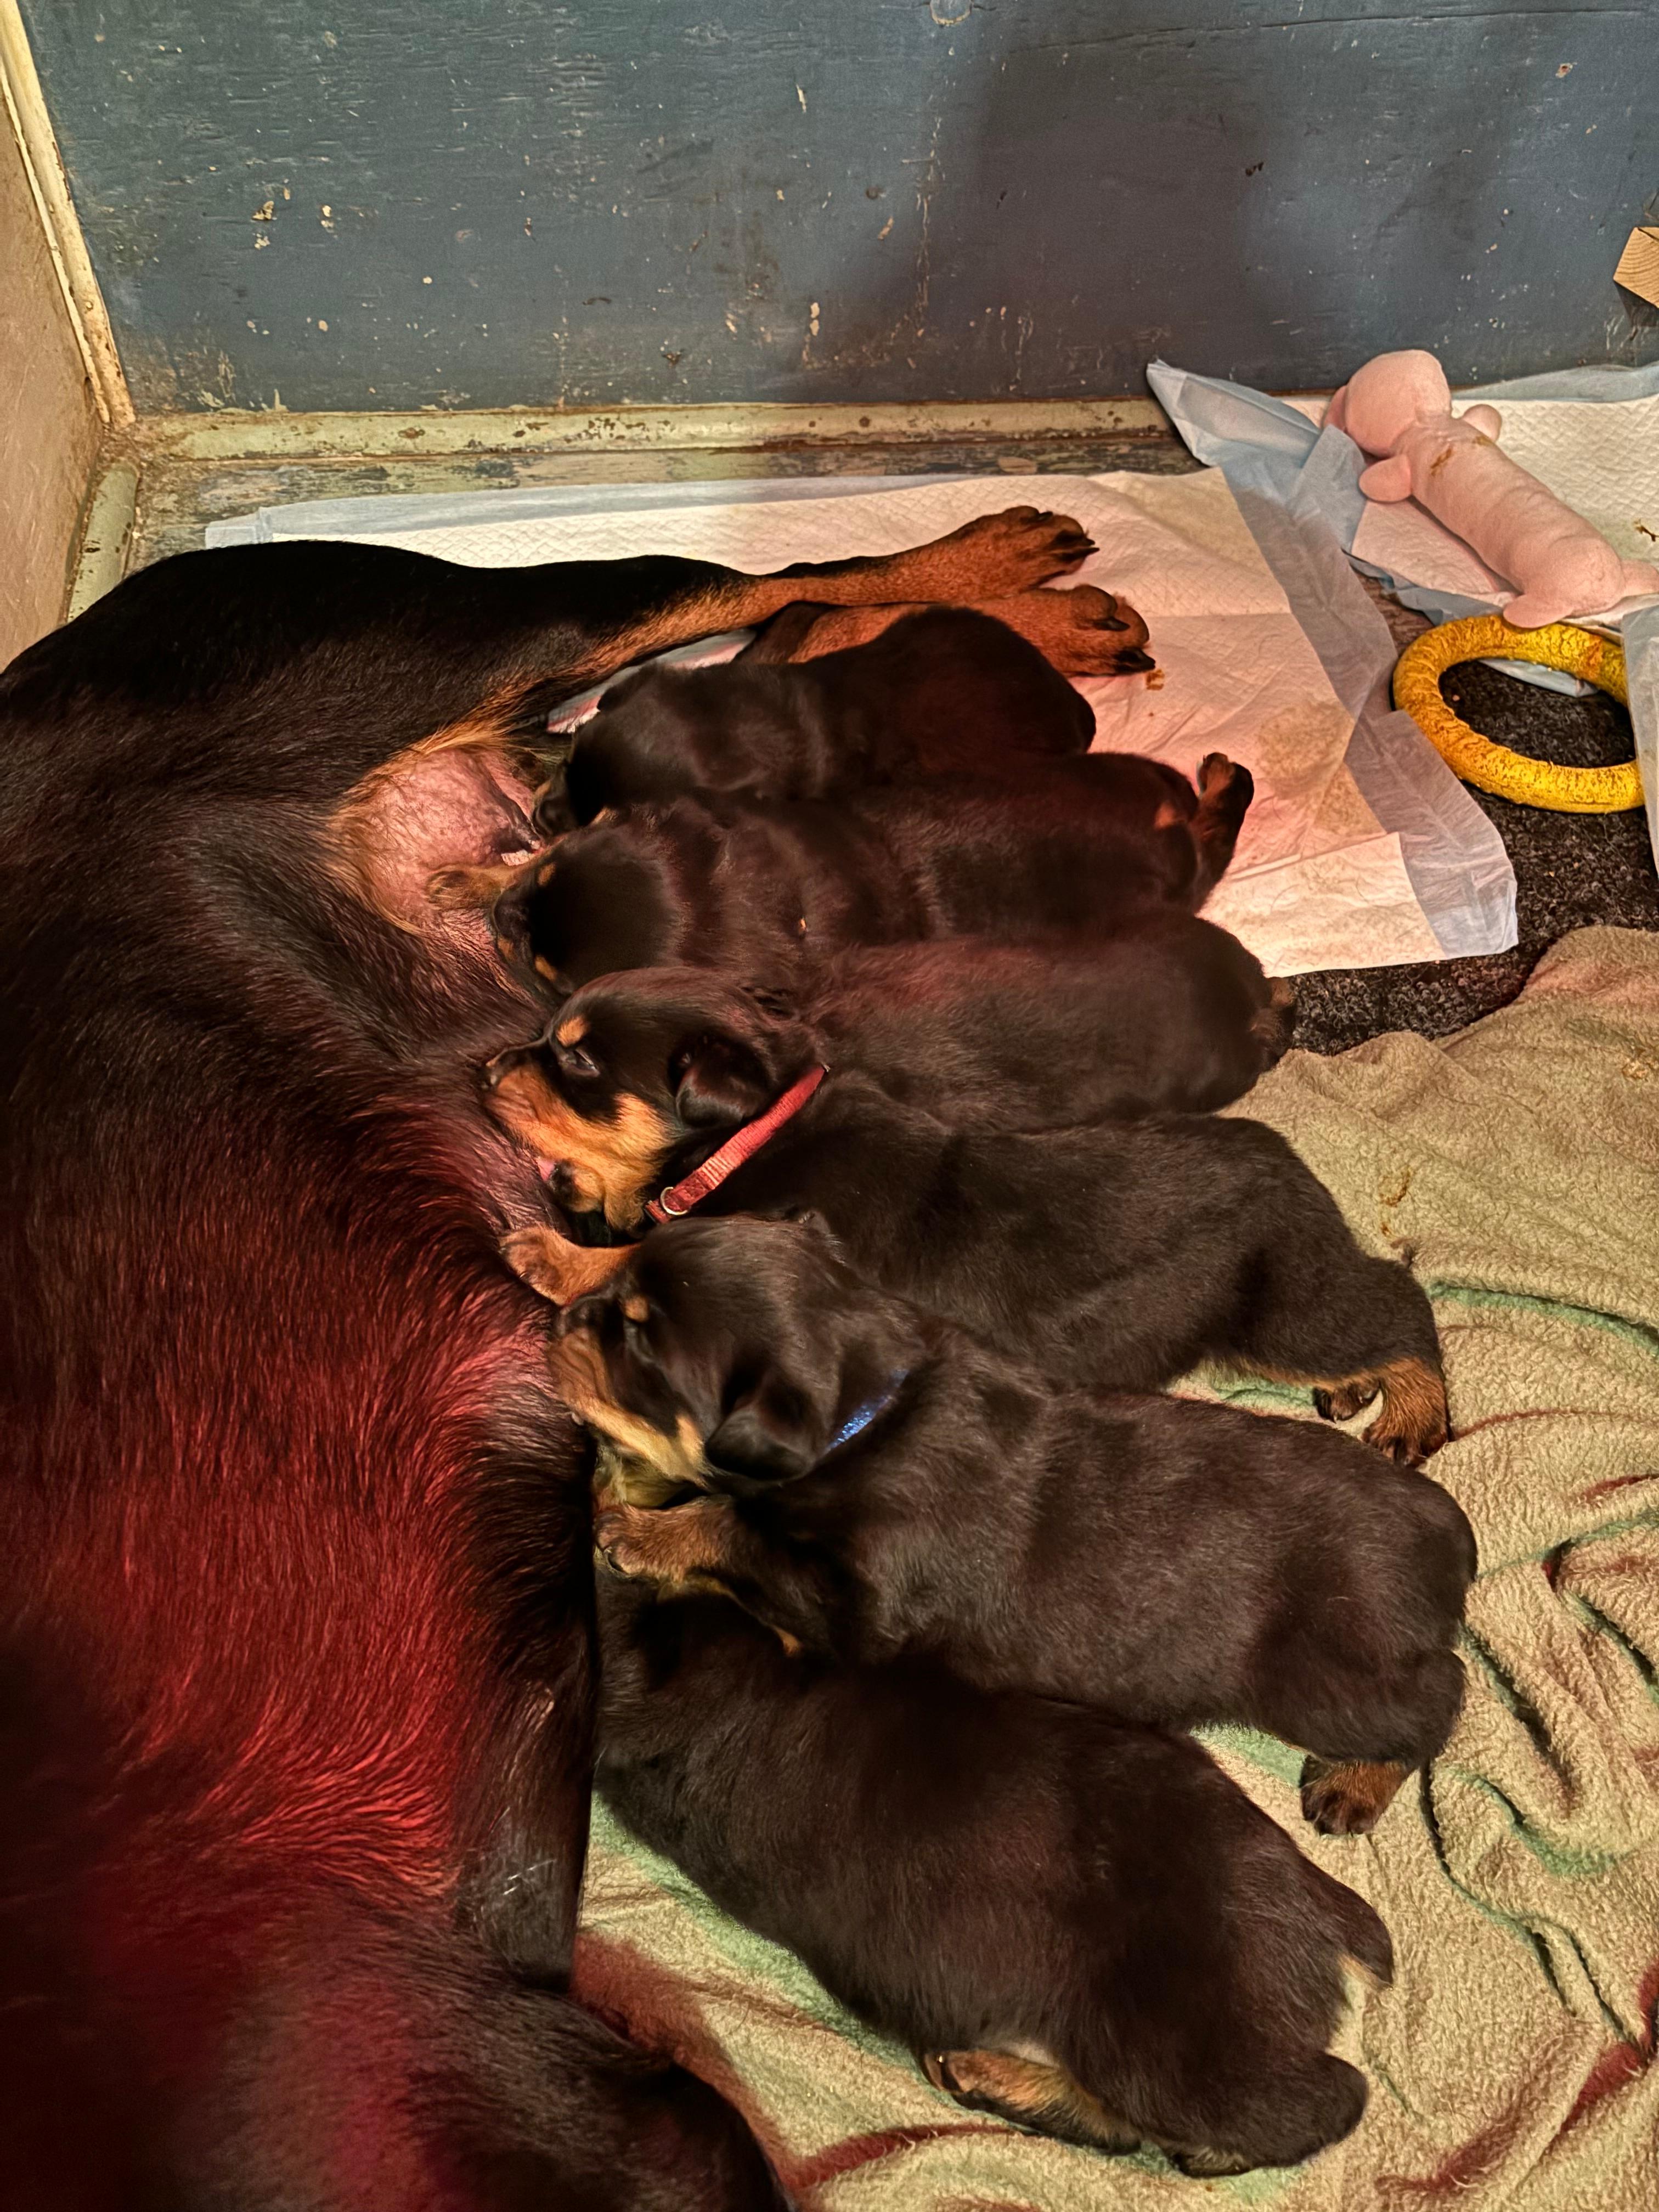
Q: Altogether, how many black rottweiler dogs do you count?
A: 7